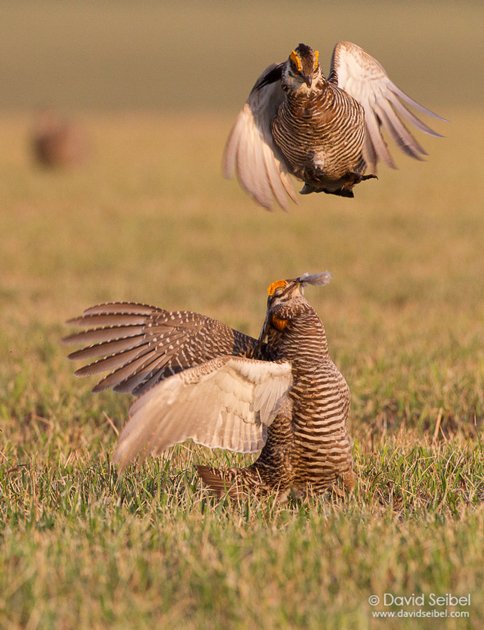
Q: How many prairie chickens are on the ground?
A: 1